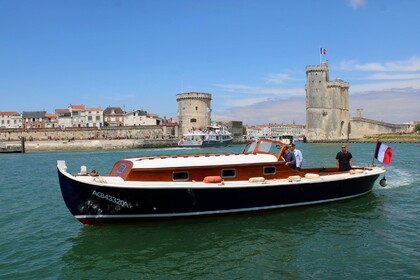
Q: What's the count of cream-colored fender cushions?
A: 4